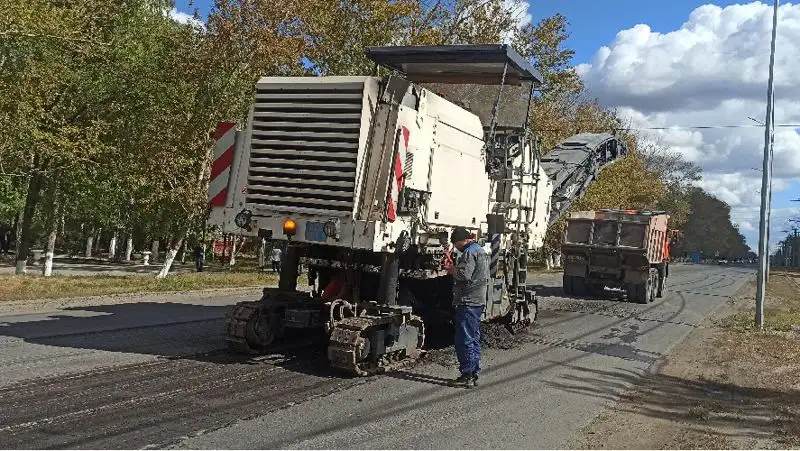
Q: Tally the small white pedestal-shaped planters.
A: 2